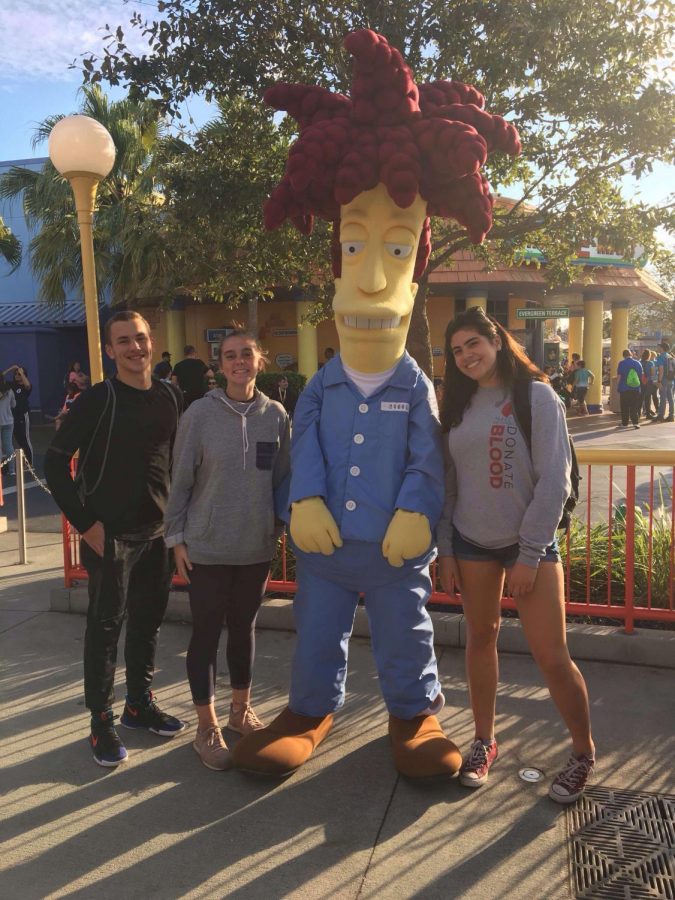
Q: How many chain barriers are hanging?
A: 2